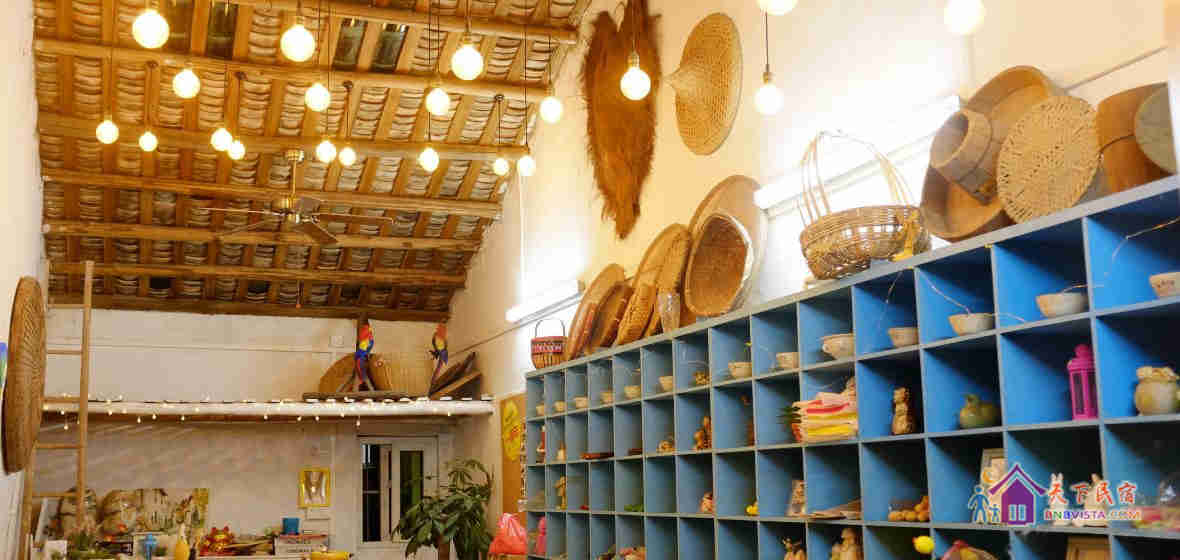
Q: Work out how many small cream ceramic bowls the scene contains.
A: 13